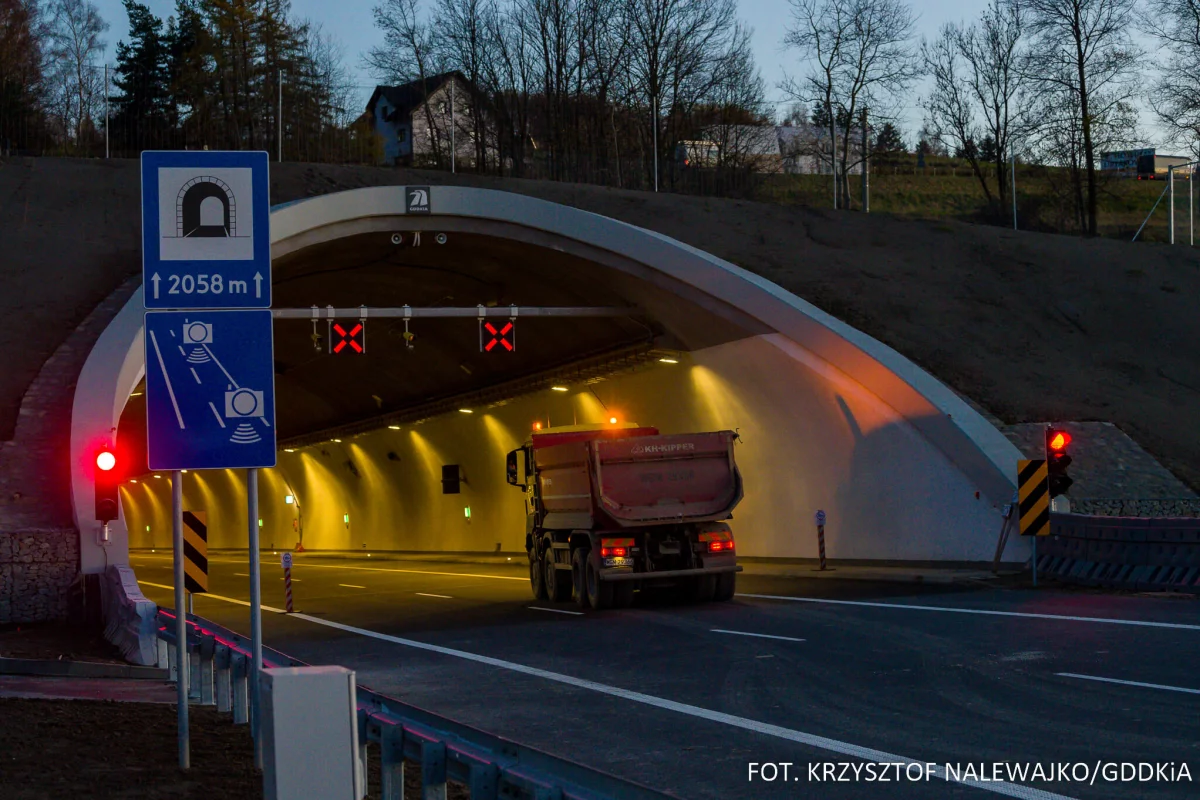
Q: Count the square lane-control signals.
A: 2